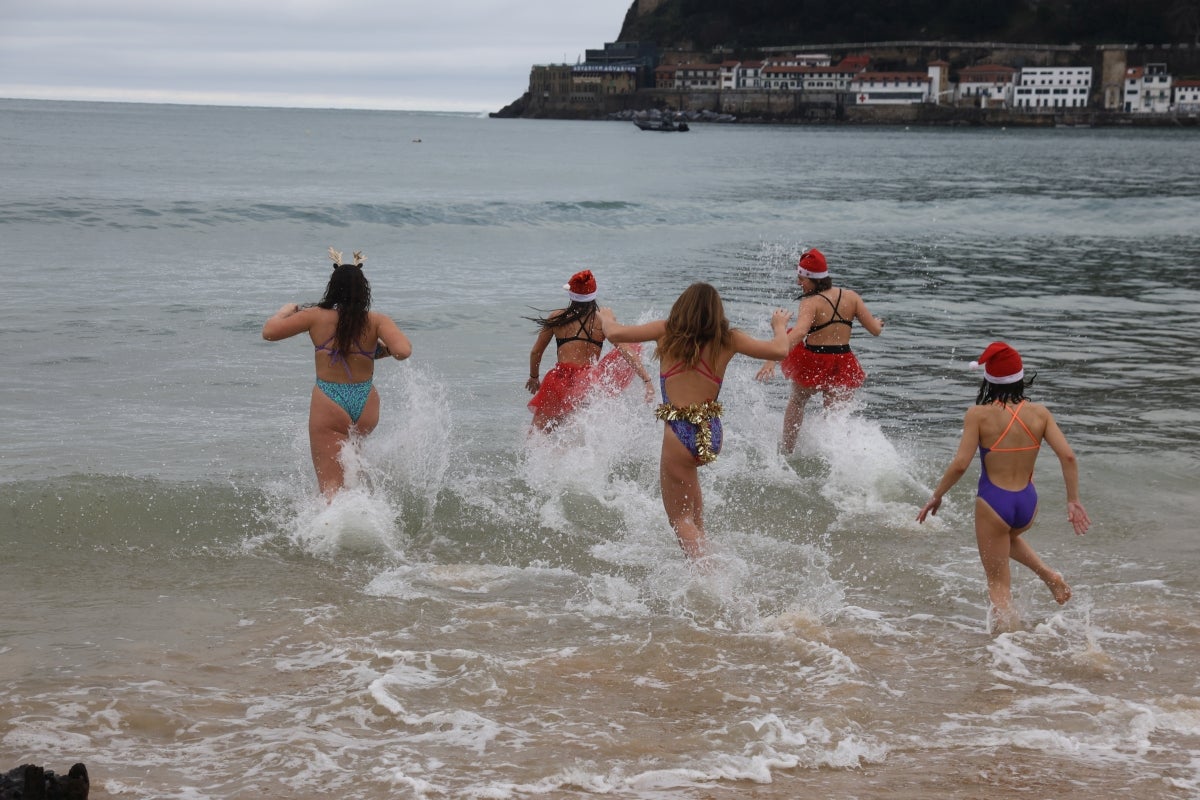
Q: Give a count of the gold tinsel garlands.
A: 1